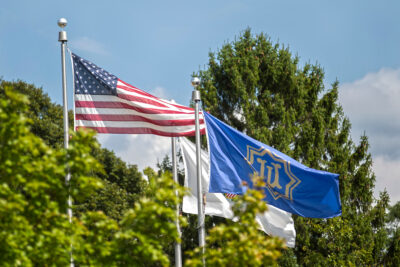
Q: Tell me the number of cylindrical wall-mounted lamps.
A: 0